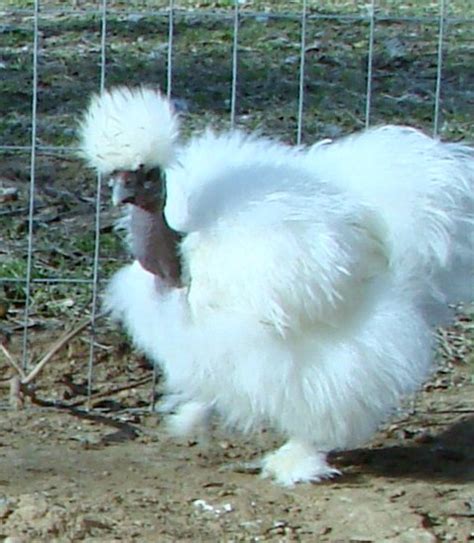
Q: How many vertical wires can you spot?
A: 7